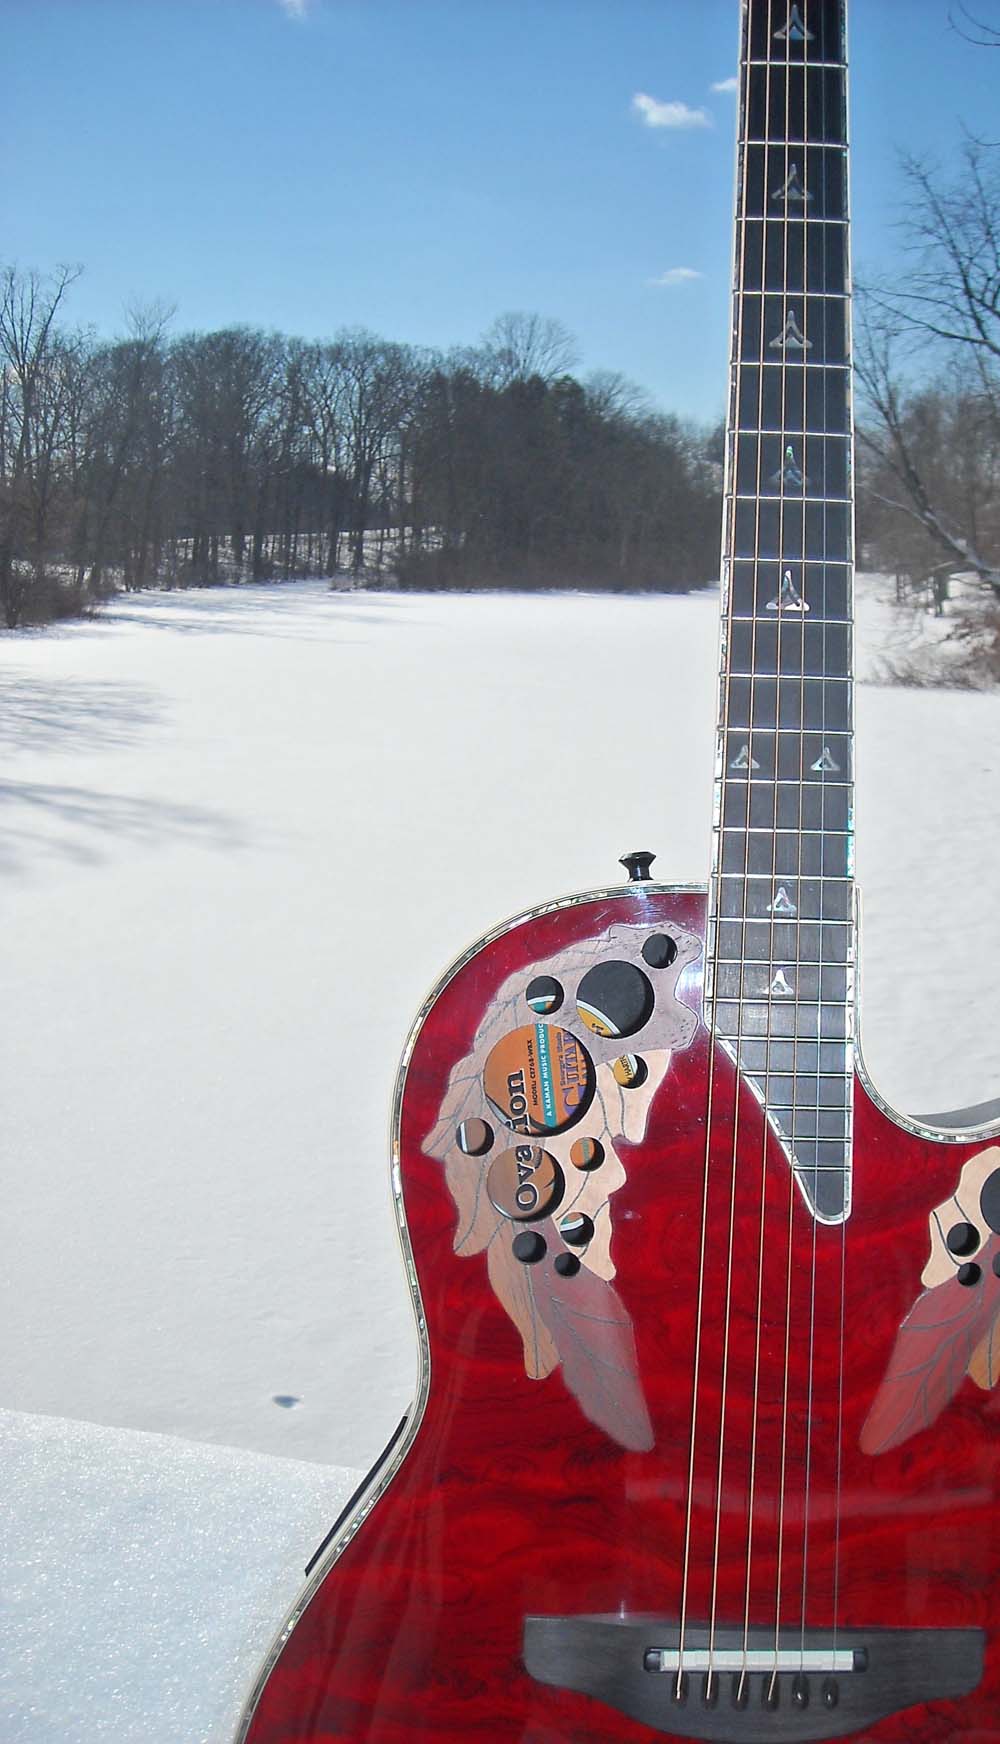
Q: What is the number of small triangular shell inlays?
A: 9